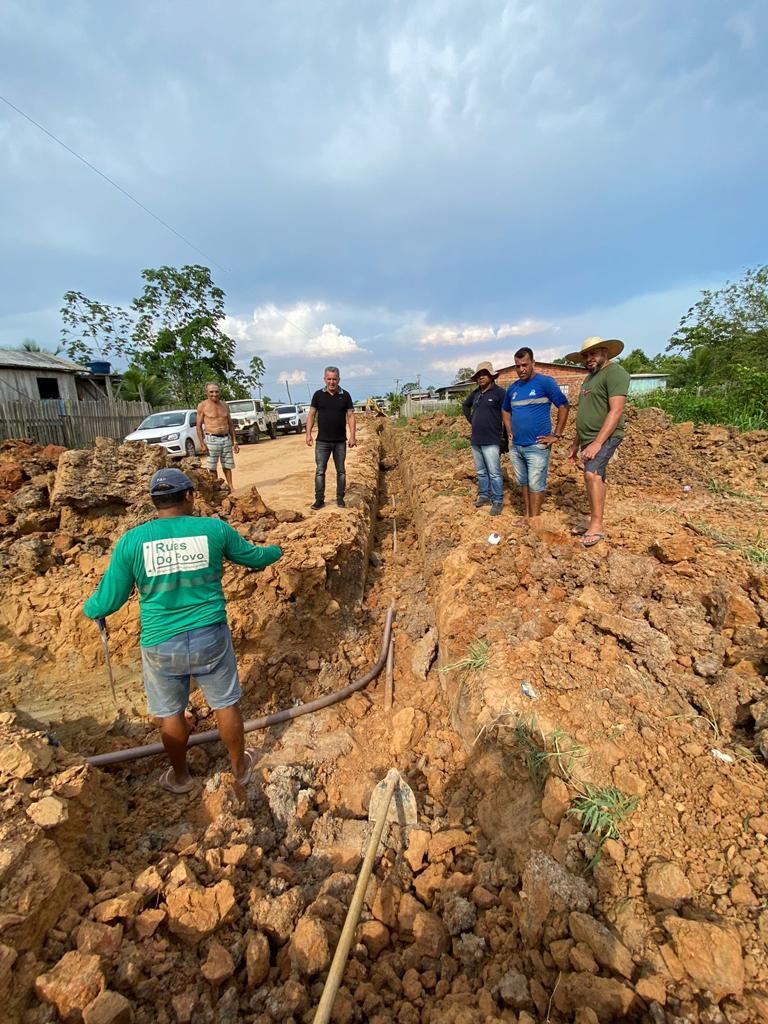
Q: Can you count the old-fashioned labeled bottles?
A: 0